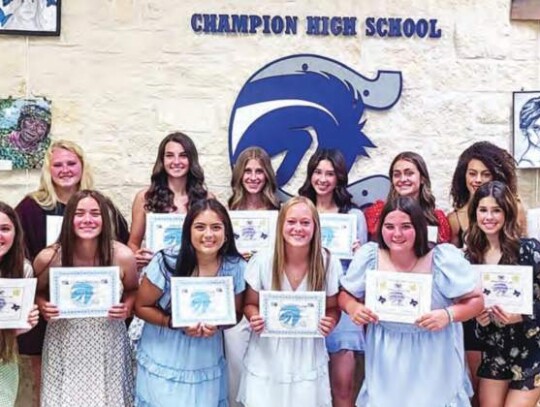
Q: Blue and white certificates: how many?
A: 5